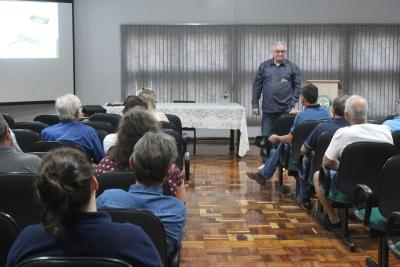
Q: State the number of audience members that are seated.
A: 12